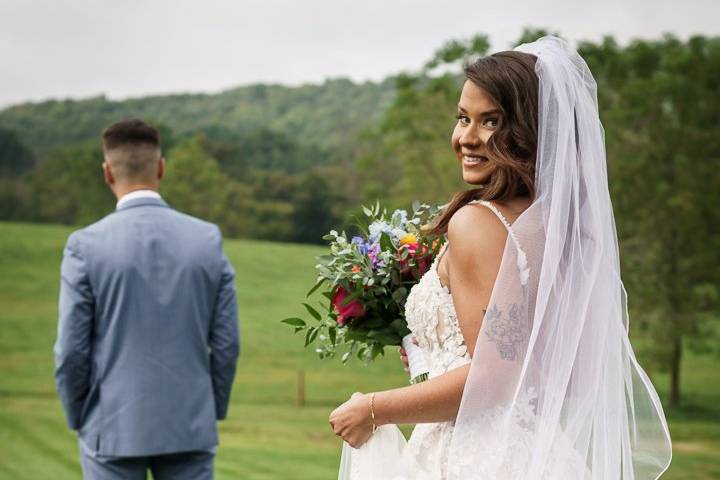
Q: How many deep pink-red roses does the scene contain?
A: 2